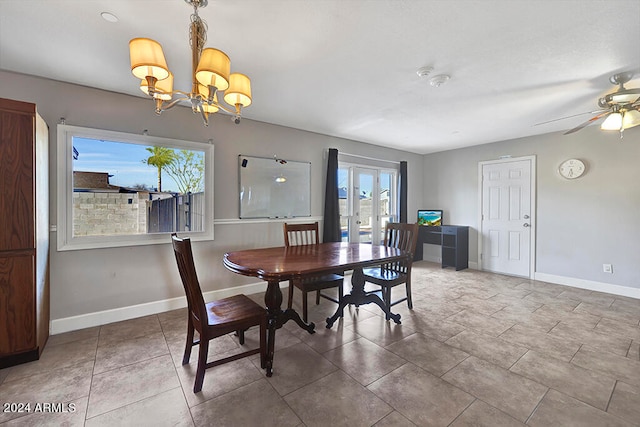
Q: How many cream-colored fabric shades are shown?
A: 5